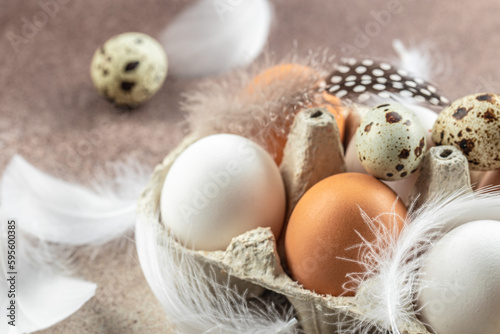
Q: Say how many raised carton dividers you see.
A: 2